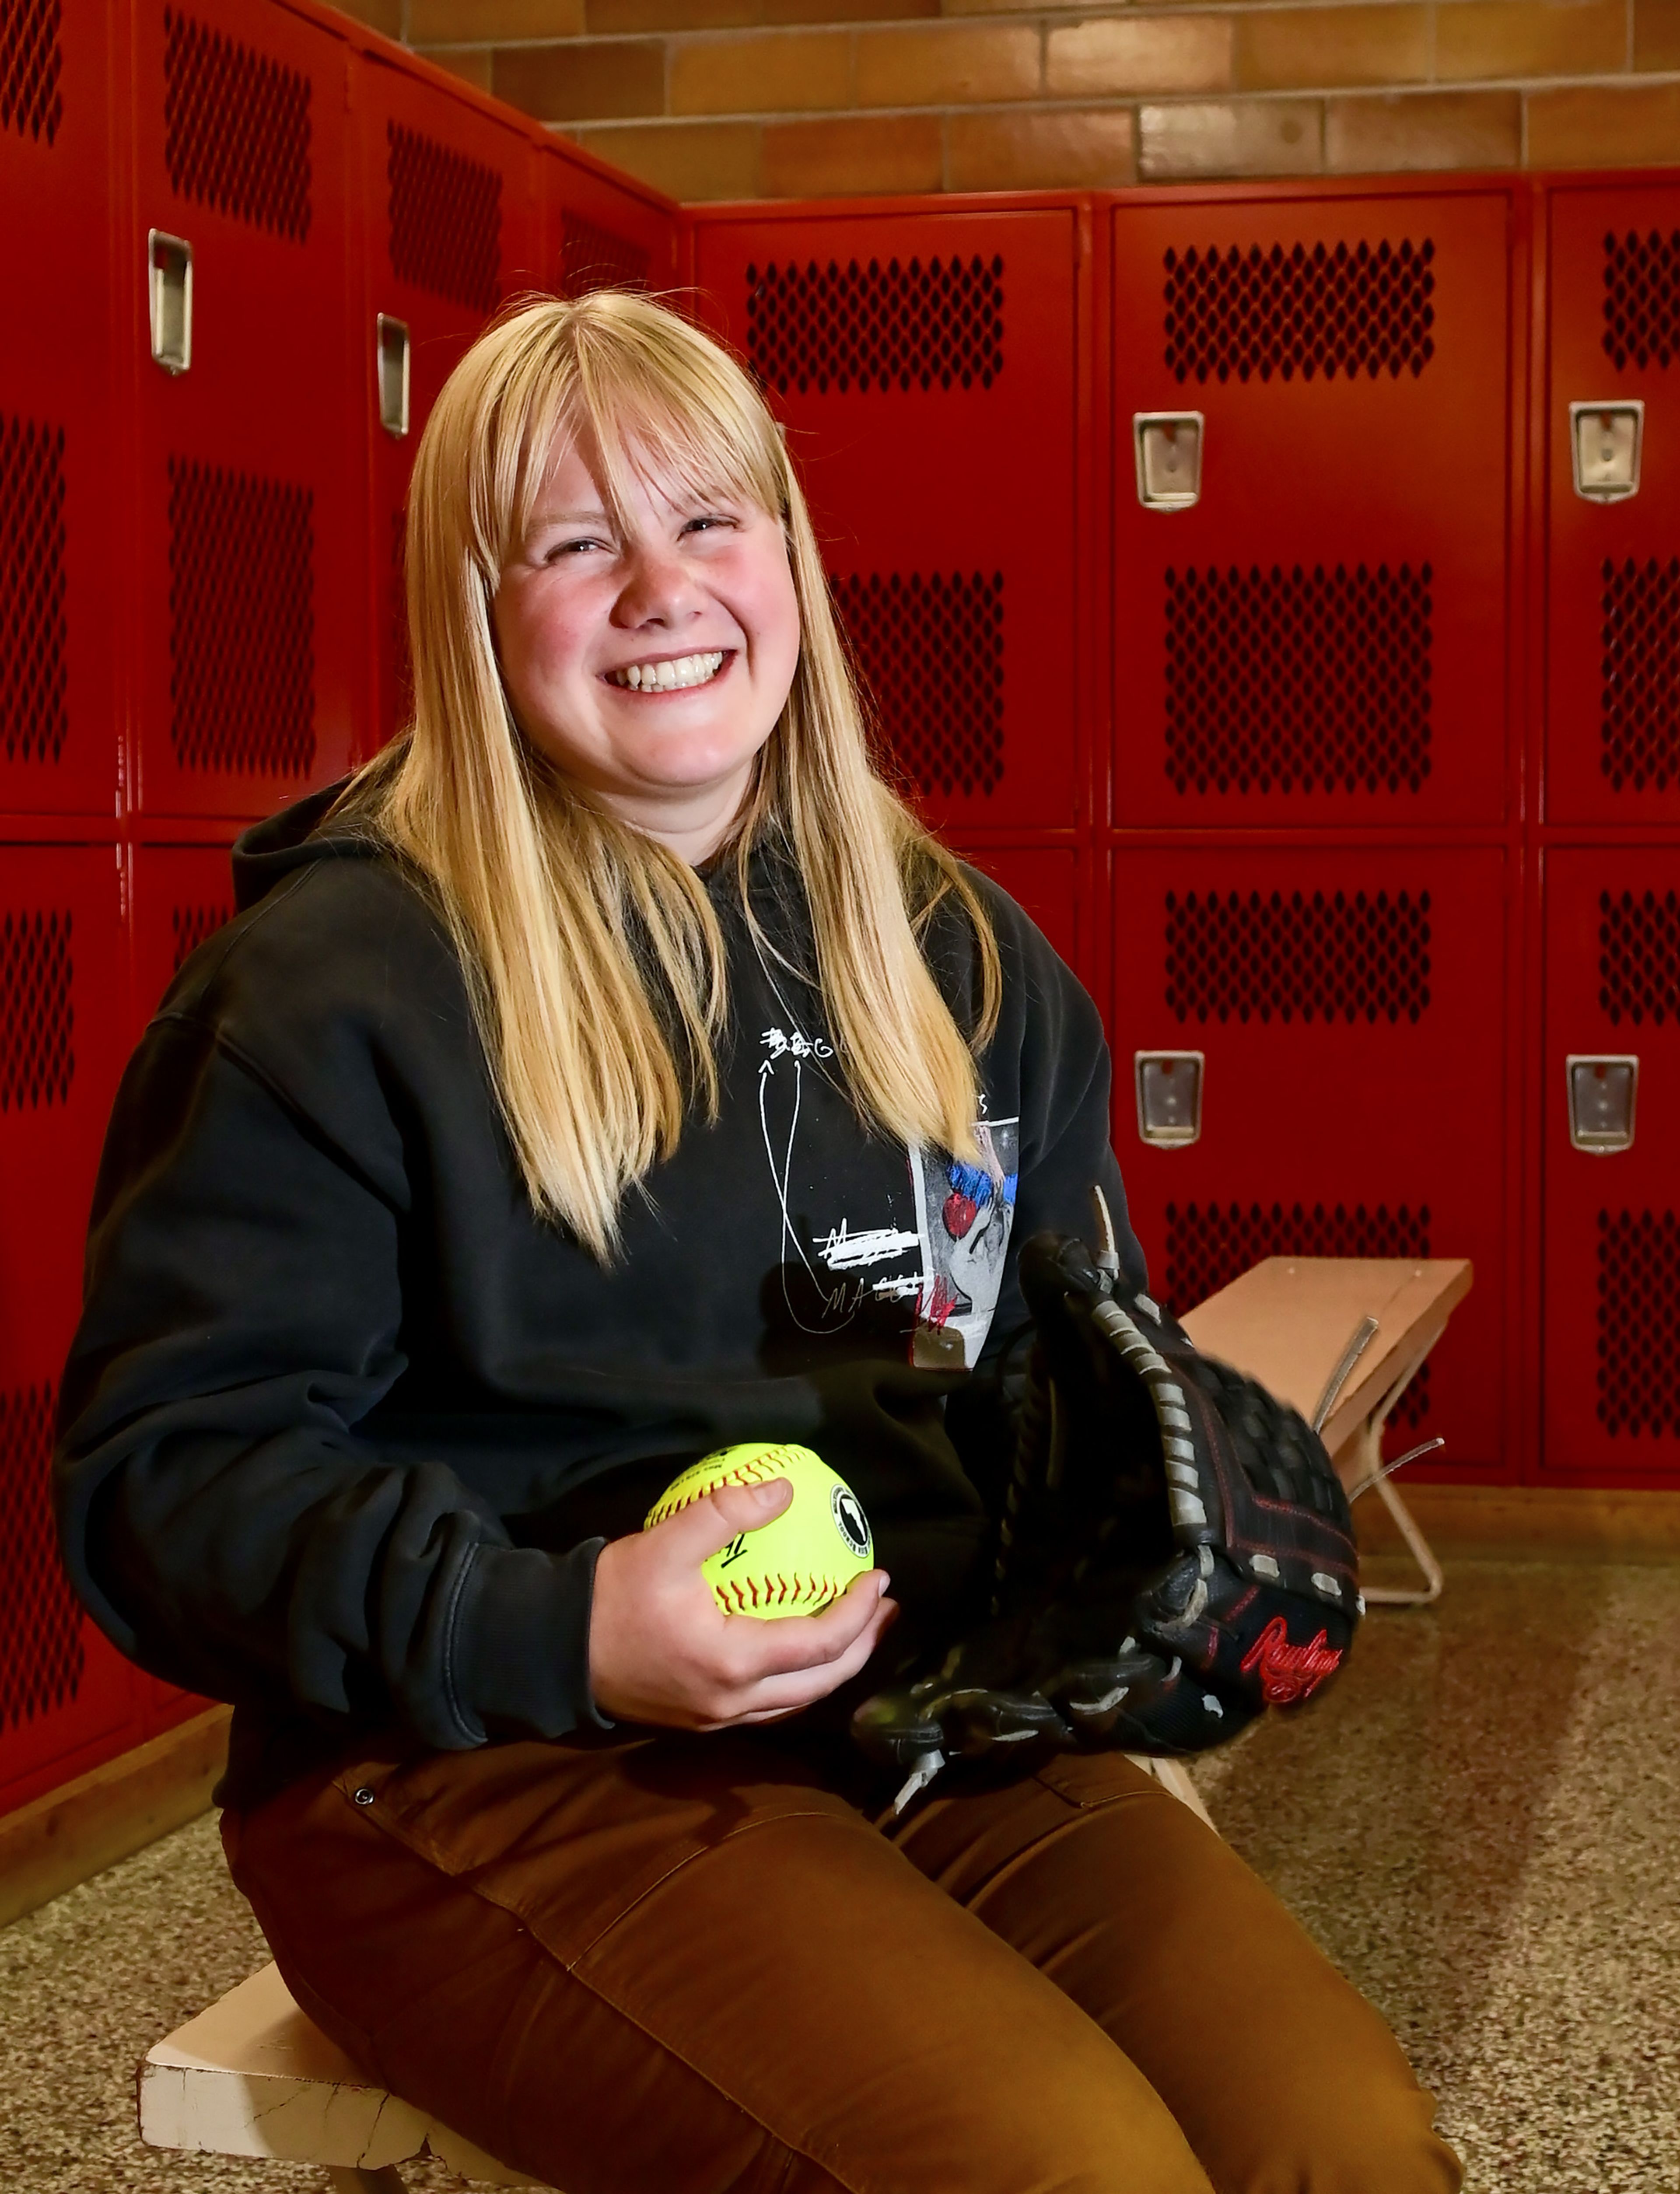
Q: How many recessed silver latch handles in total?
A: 6